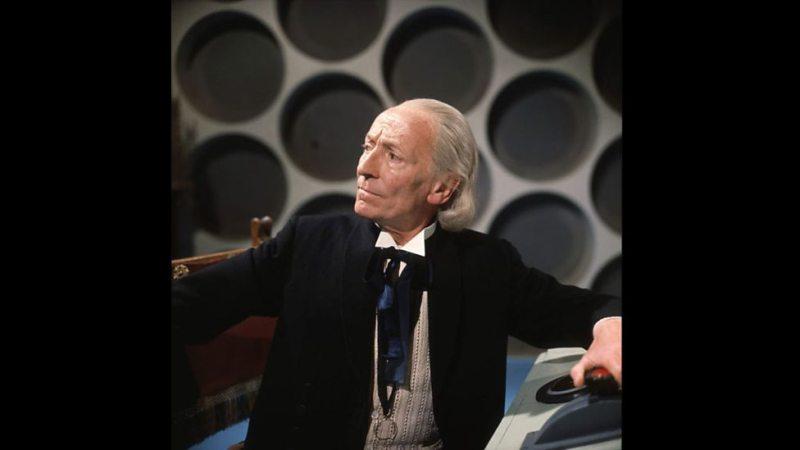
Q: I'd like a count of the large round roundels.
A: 13